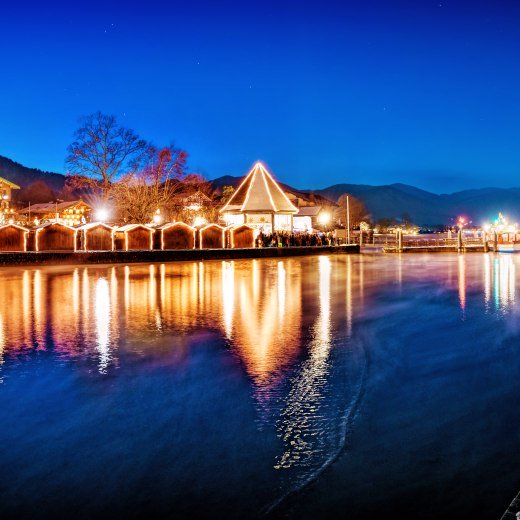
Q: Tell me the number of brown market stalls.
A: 7